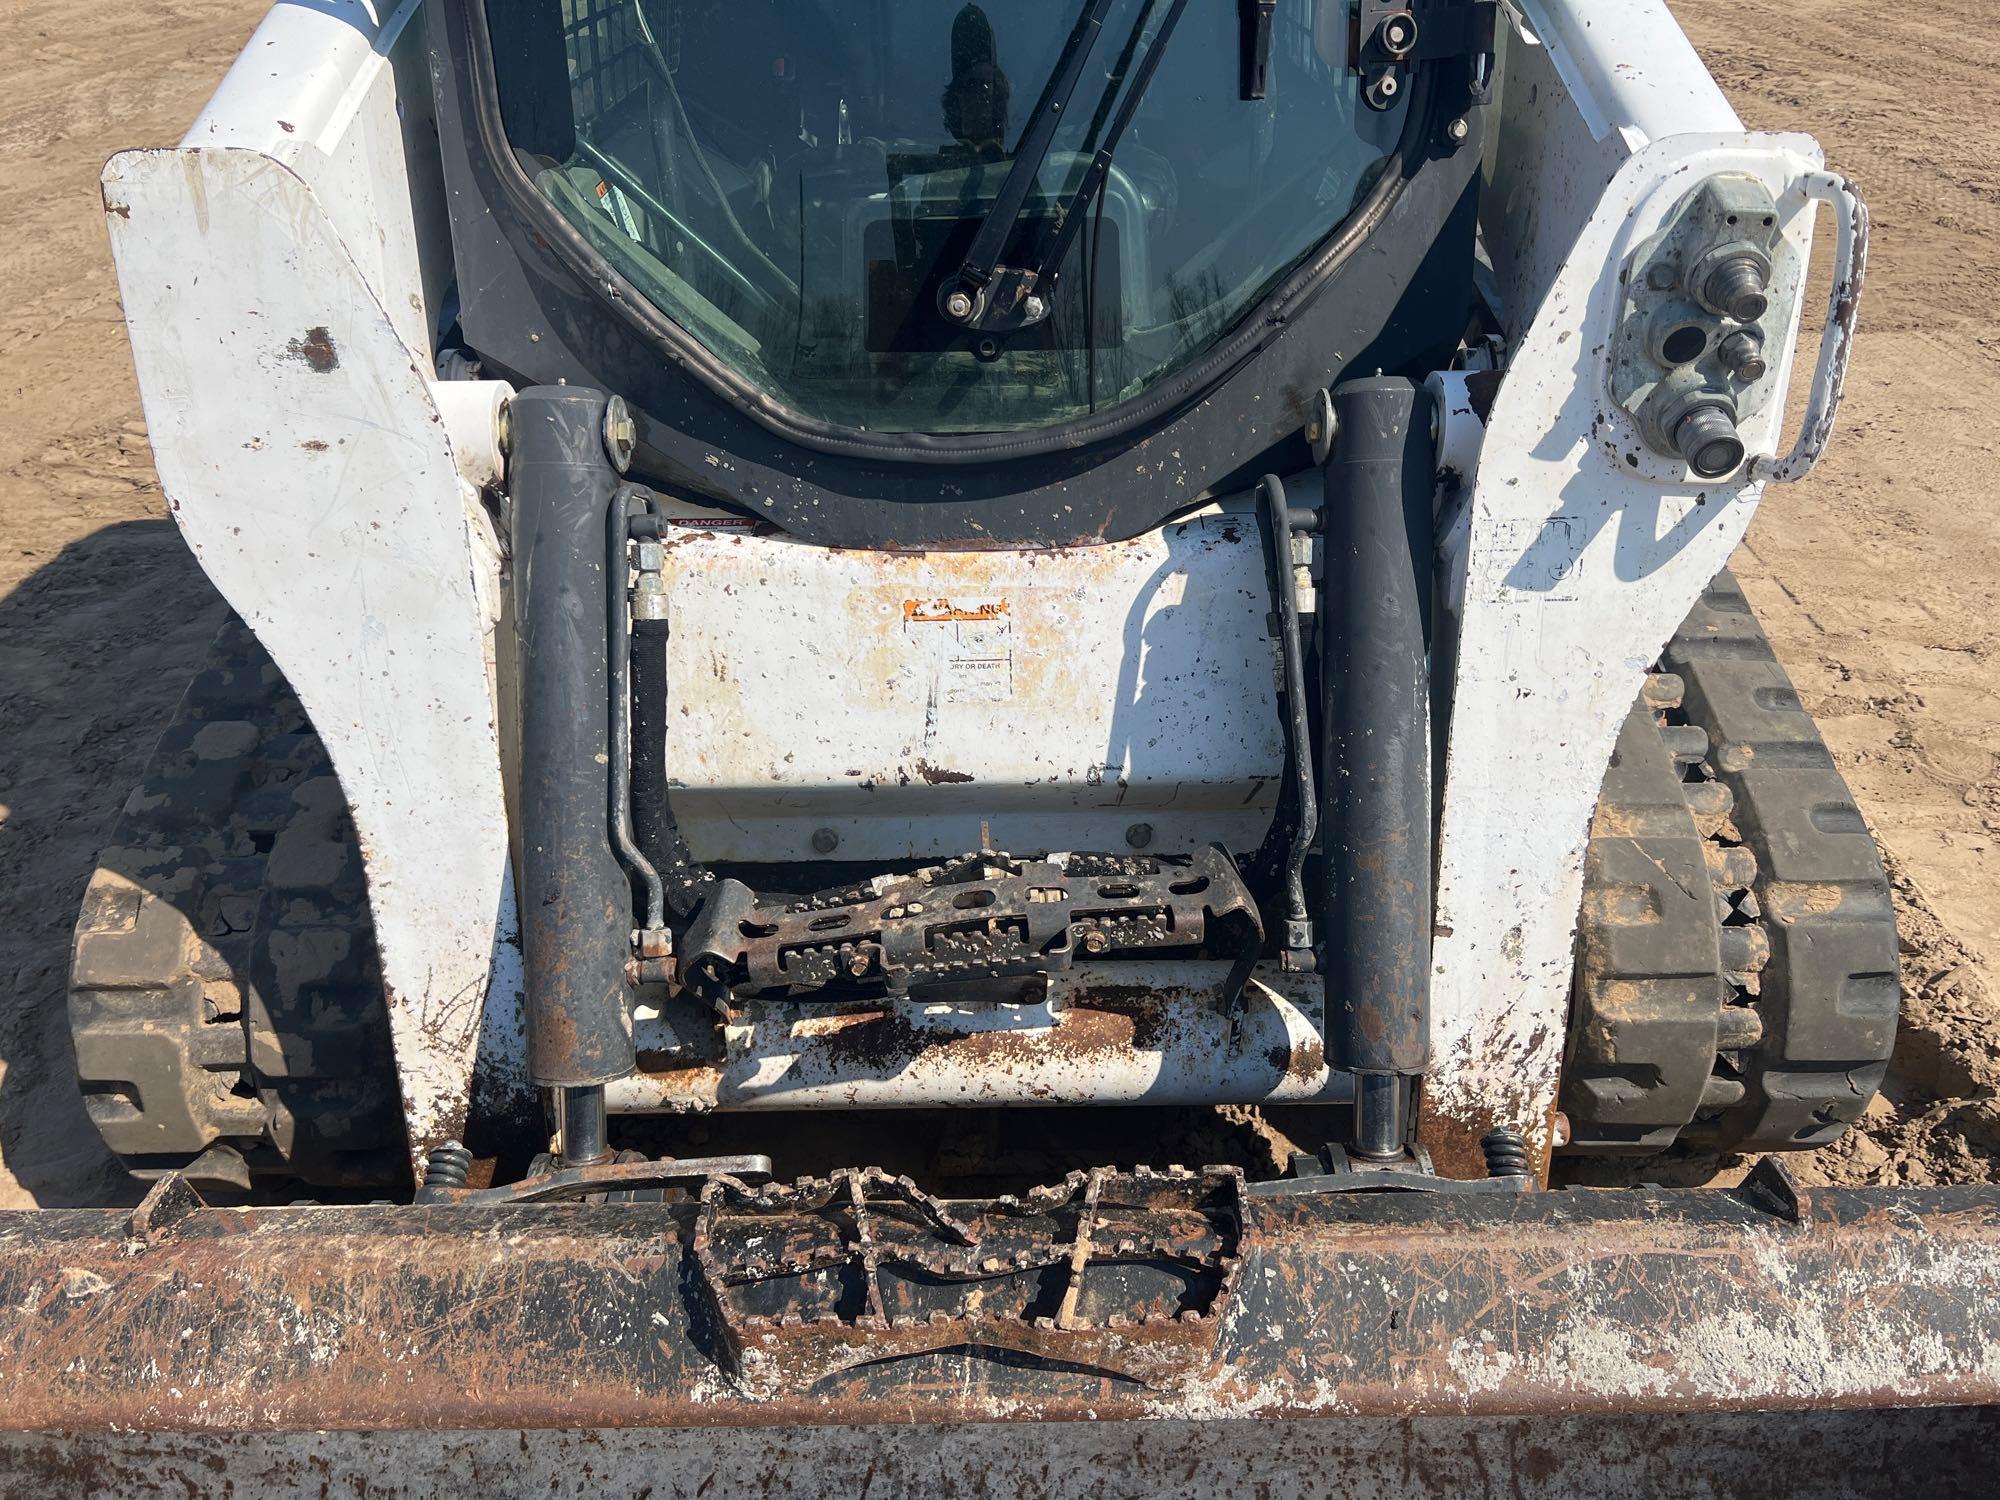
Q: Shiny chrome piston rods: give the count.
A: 2